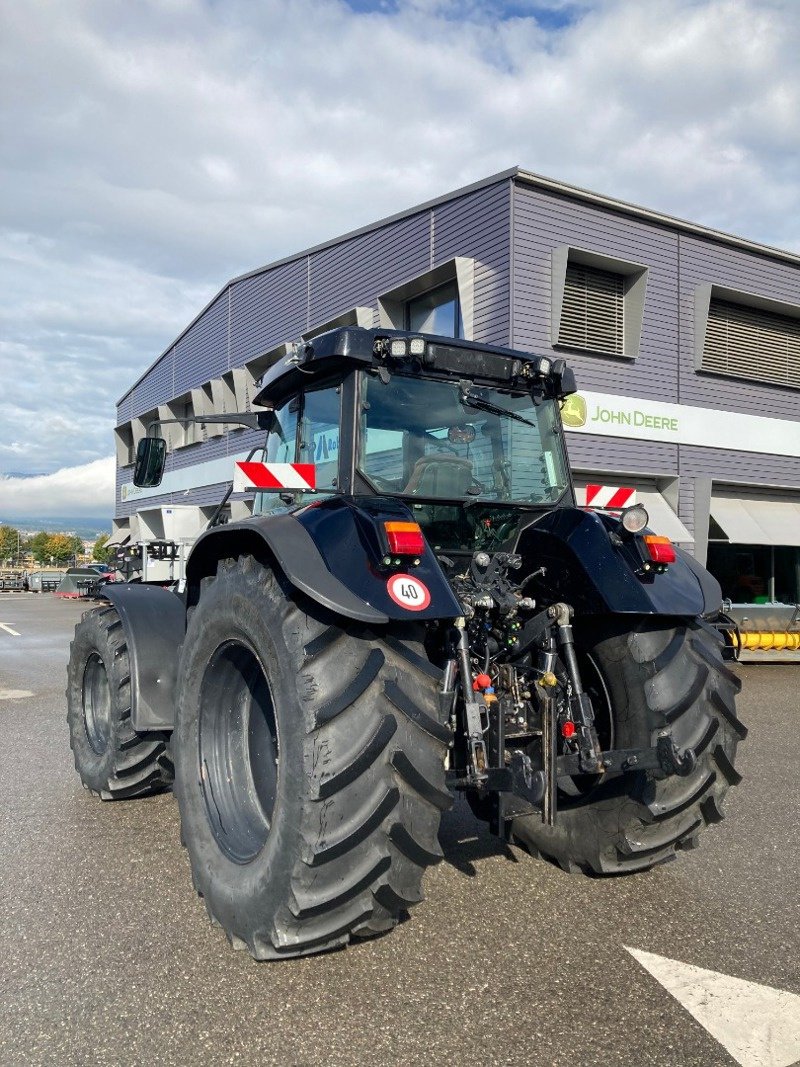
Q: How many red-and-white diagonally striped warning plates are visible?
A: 2